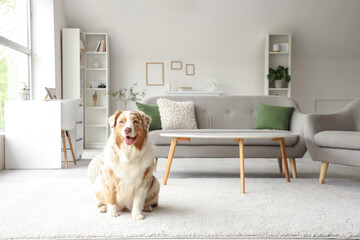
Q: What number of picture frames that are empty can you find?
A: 3